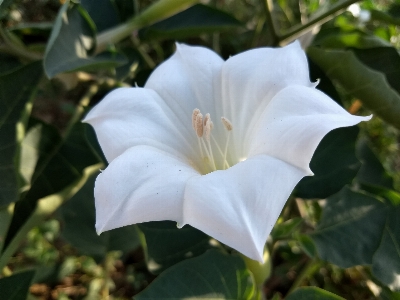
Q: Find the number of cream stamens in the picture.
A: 5